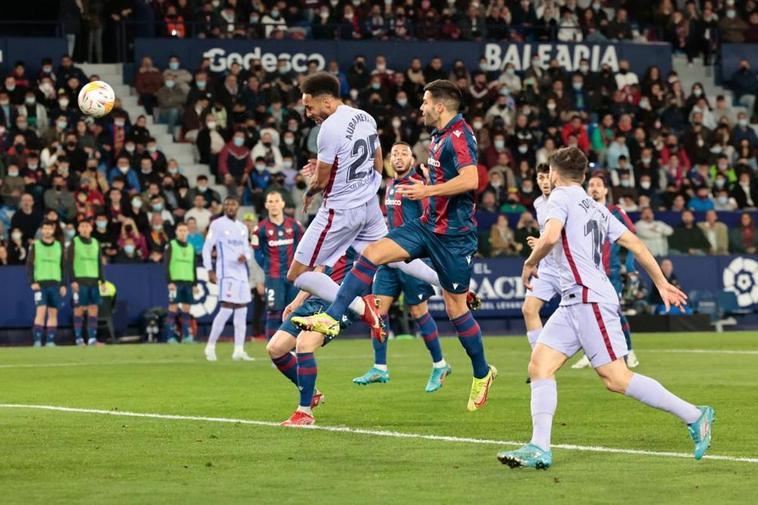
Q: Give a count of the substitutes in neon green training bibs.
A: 3